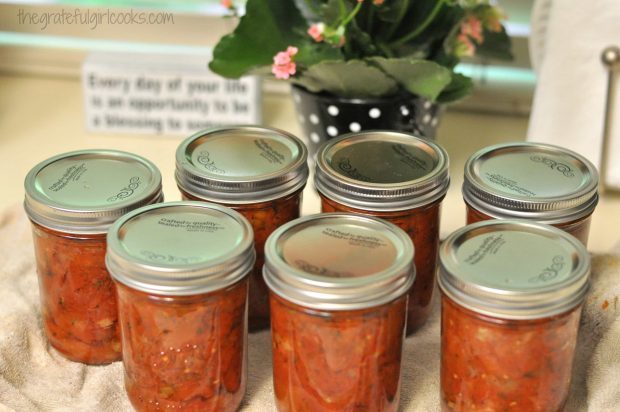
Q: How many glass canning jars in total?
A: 7